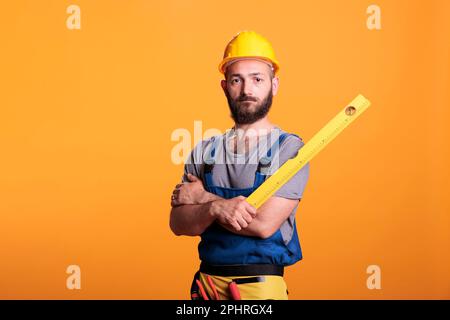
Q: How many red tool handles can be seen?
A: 3